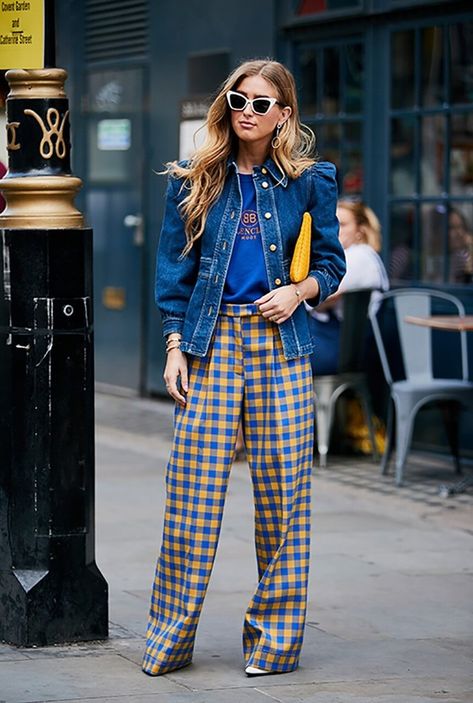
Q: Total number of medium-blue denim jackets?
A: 1